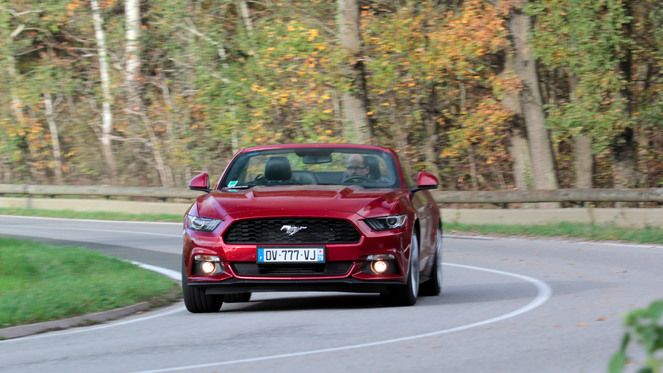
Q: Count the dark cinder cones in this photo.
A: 0